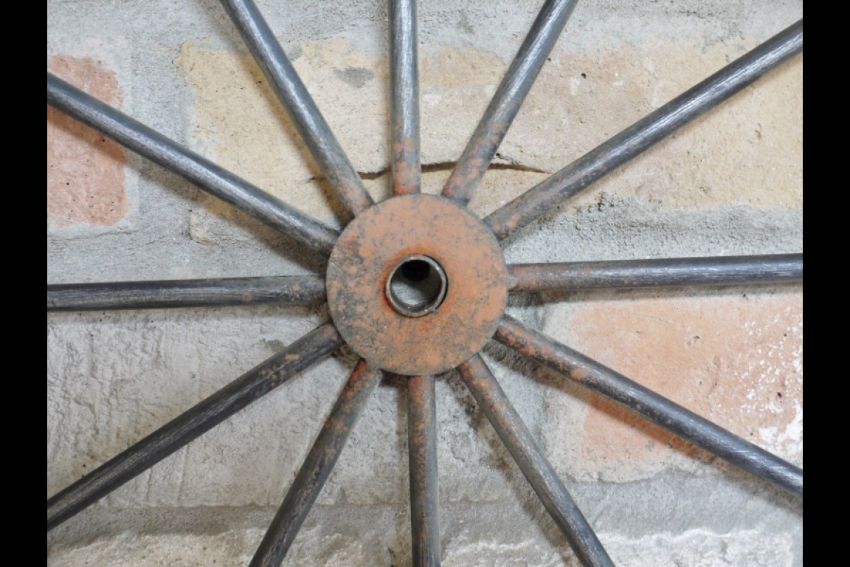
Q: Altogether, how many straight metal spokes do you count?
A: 12